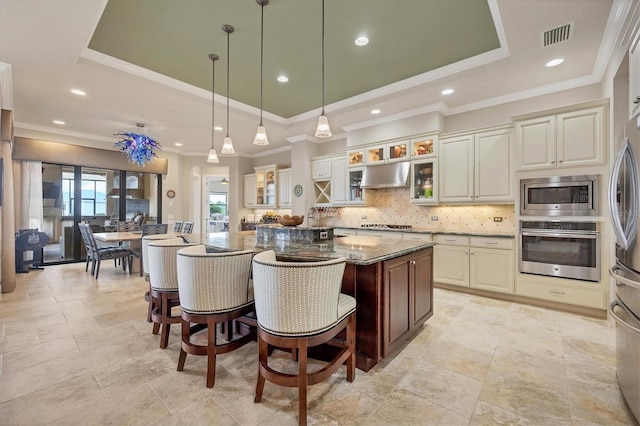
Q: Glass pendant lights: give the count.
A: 4